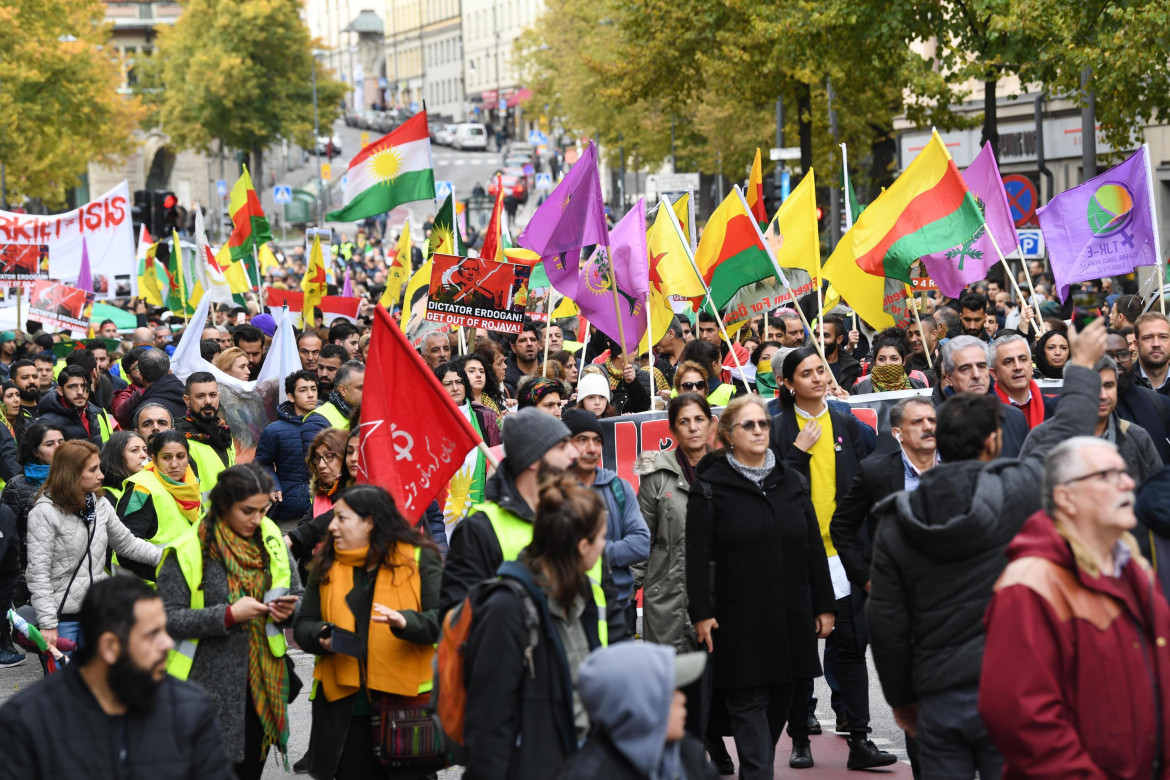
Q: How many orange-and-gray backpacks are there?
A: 1